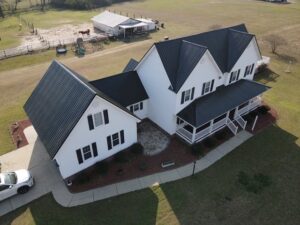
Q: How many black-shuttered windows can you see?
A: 8